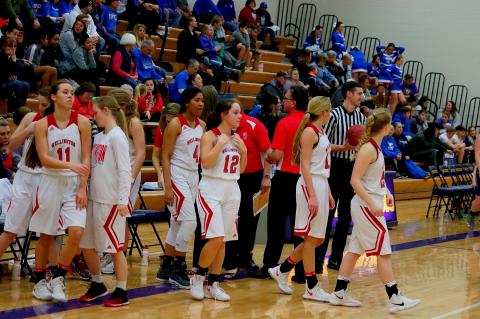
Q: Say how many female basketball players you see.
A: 8